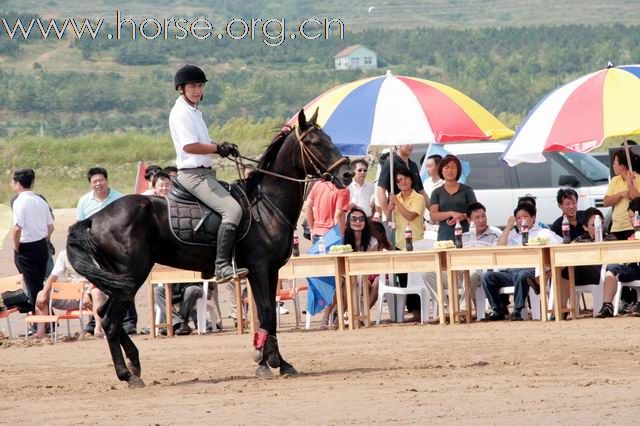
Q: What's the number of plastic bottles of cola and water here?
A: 9